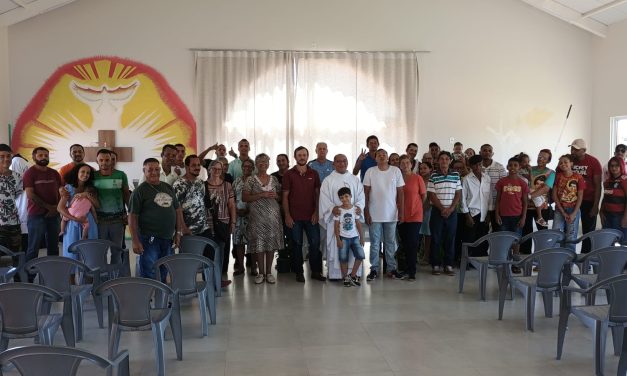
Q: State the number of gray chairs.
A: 14